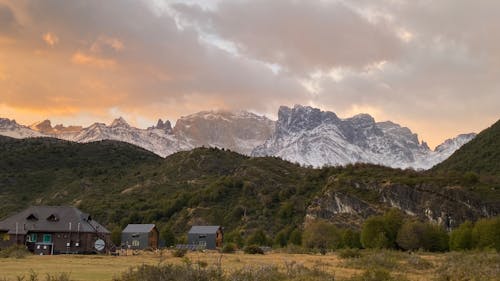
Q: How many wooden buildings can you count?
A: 3